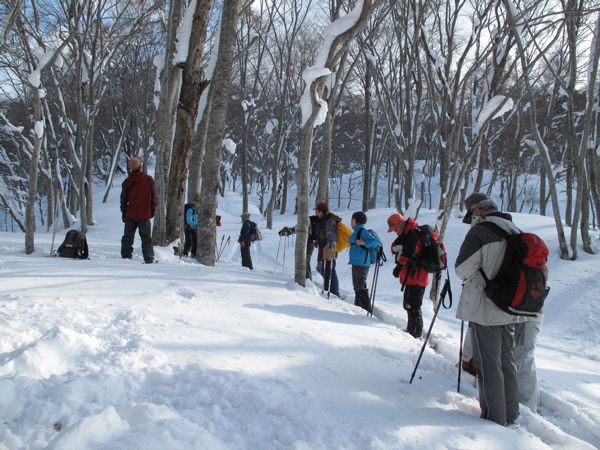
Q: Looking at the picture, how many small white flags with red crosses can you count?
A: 0